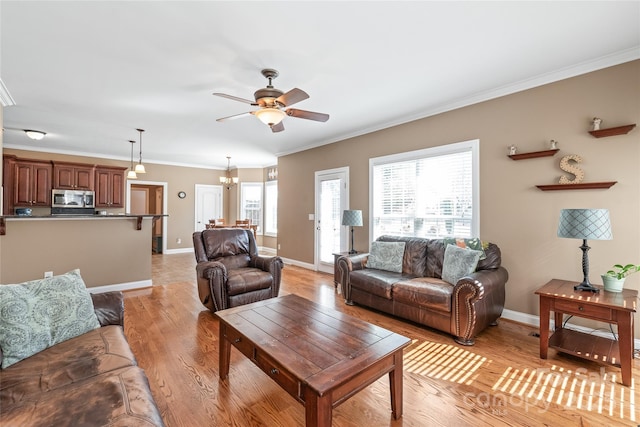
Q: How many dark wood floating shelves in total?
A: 3